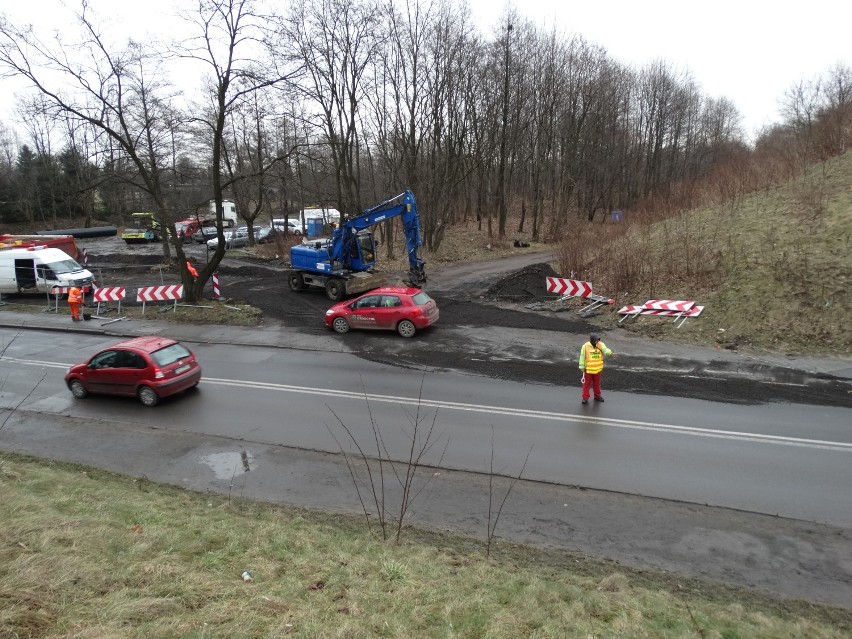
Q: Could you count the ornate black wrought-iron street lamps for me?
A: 0